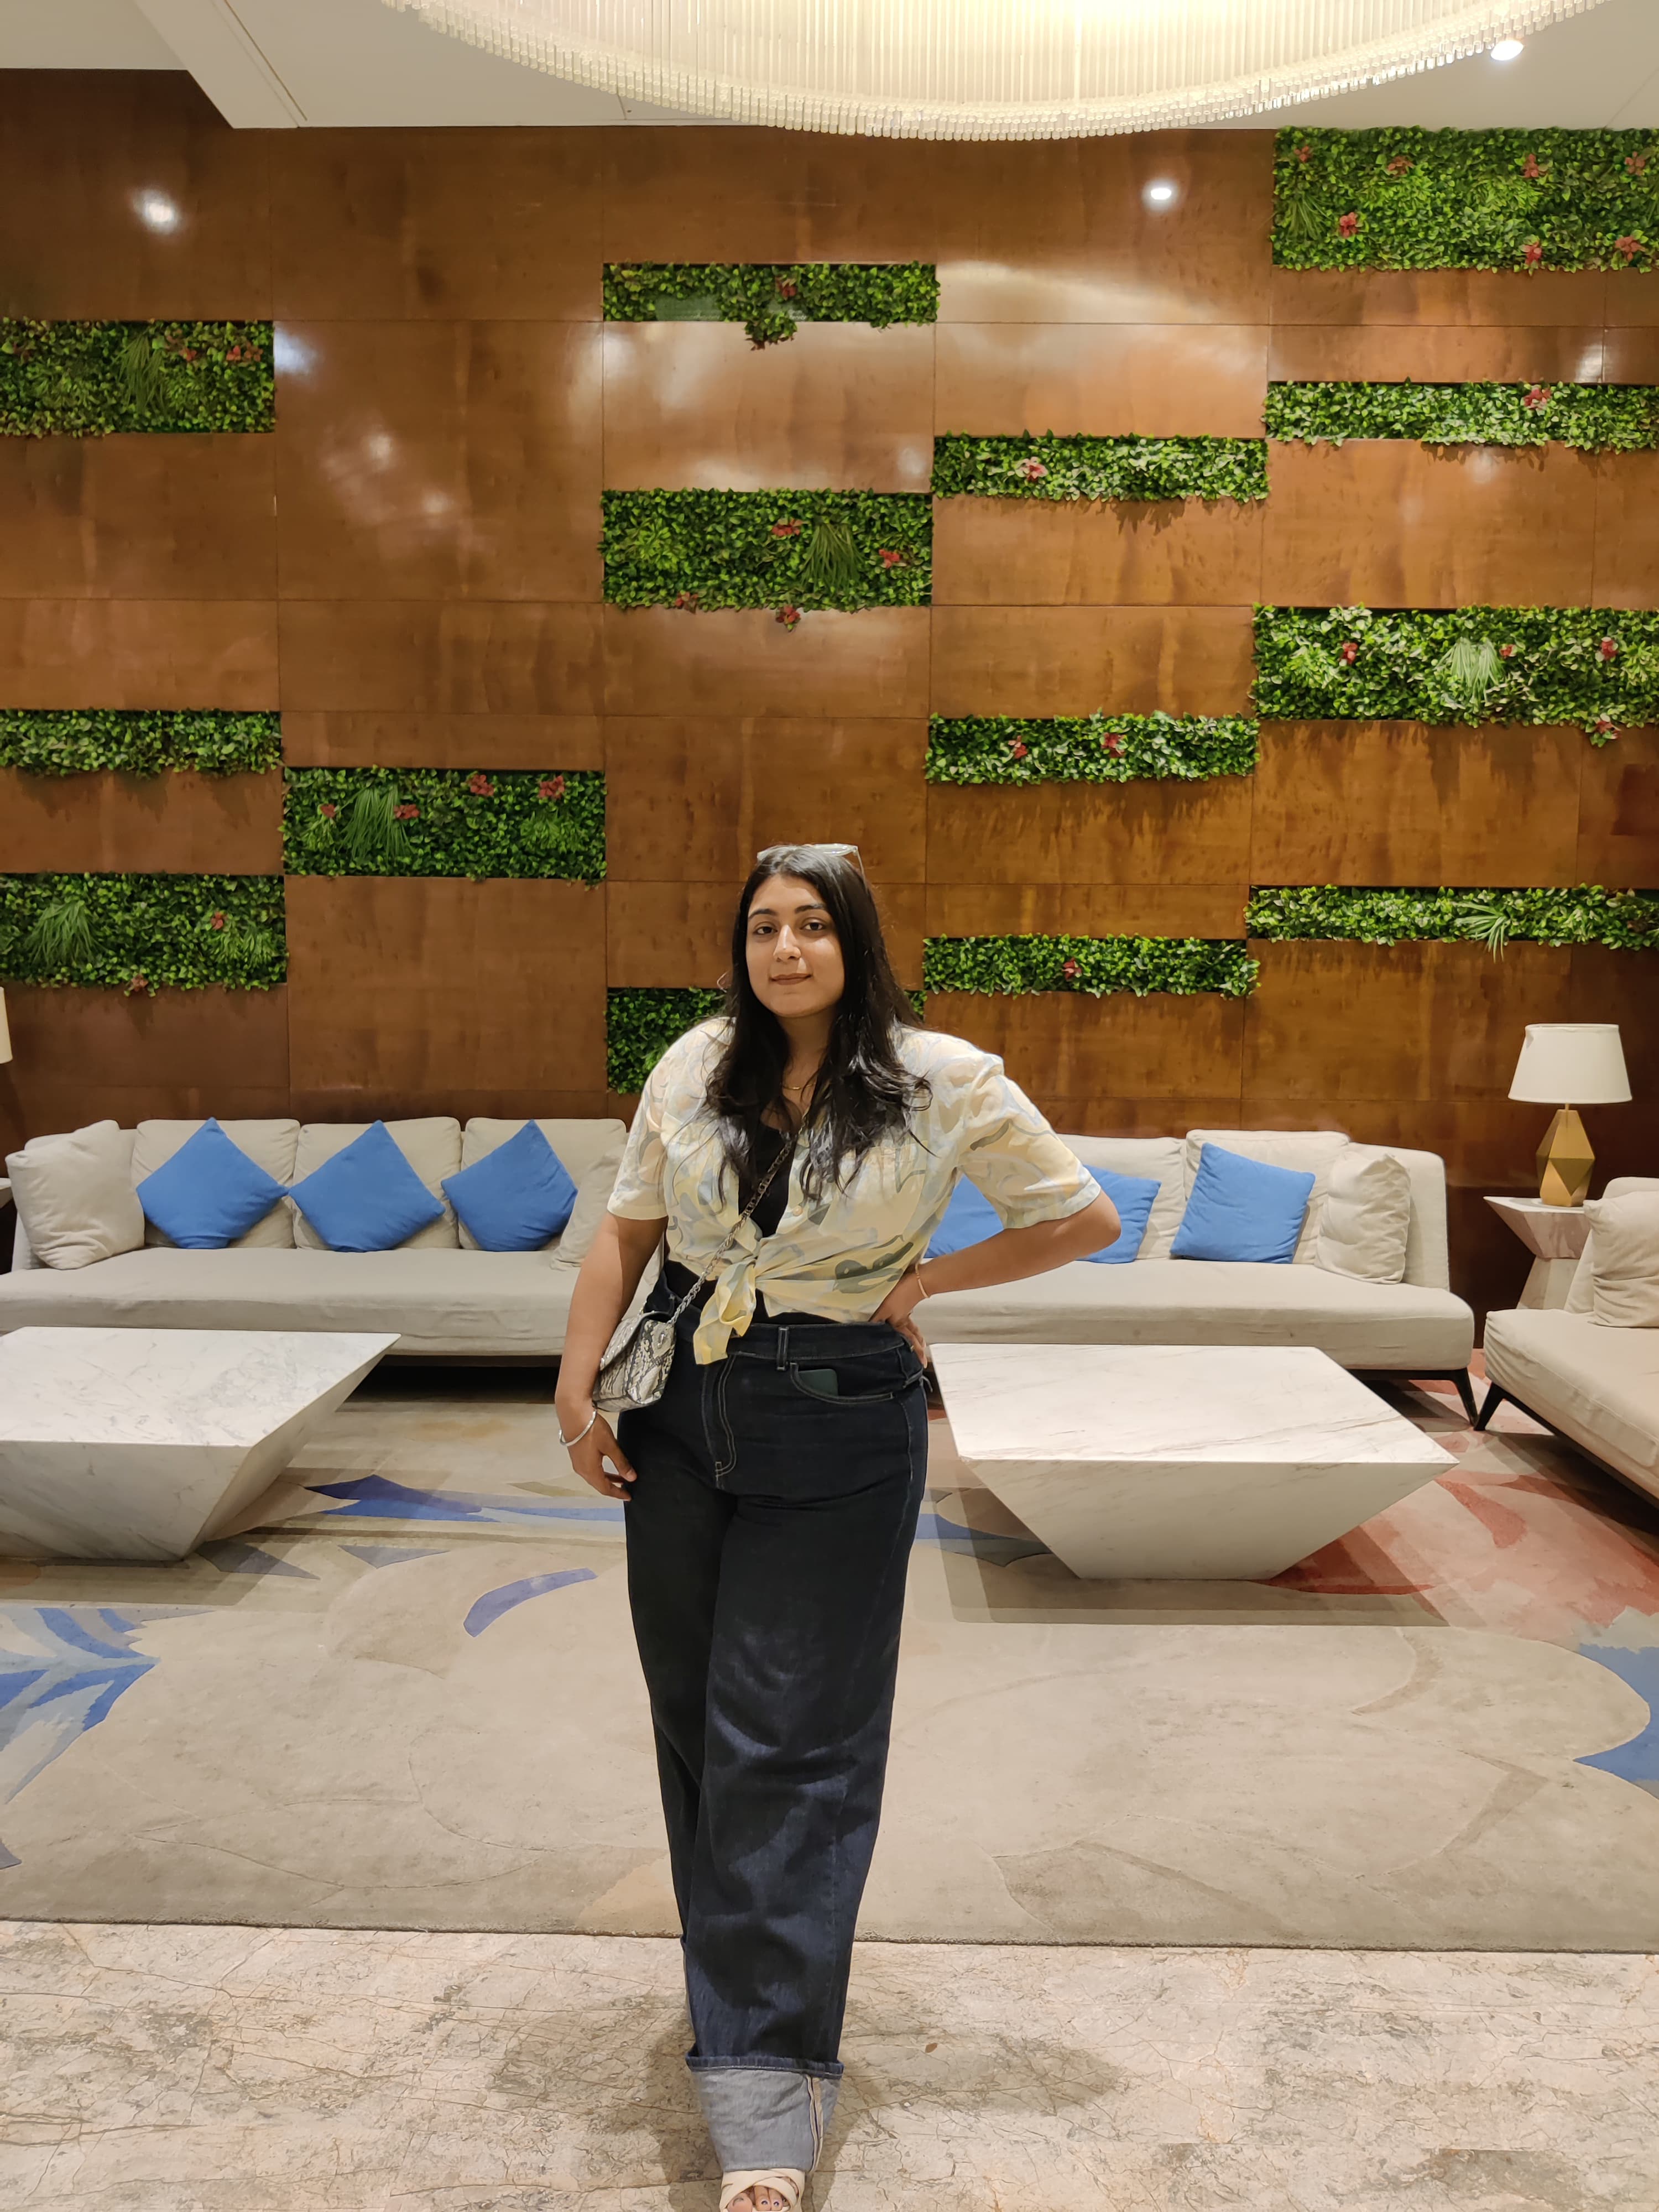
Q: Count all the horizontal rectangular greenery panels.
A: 14